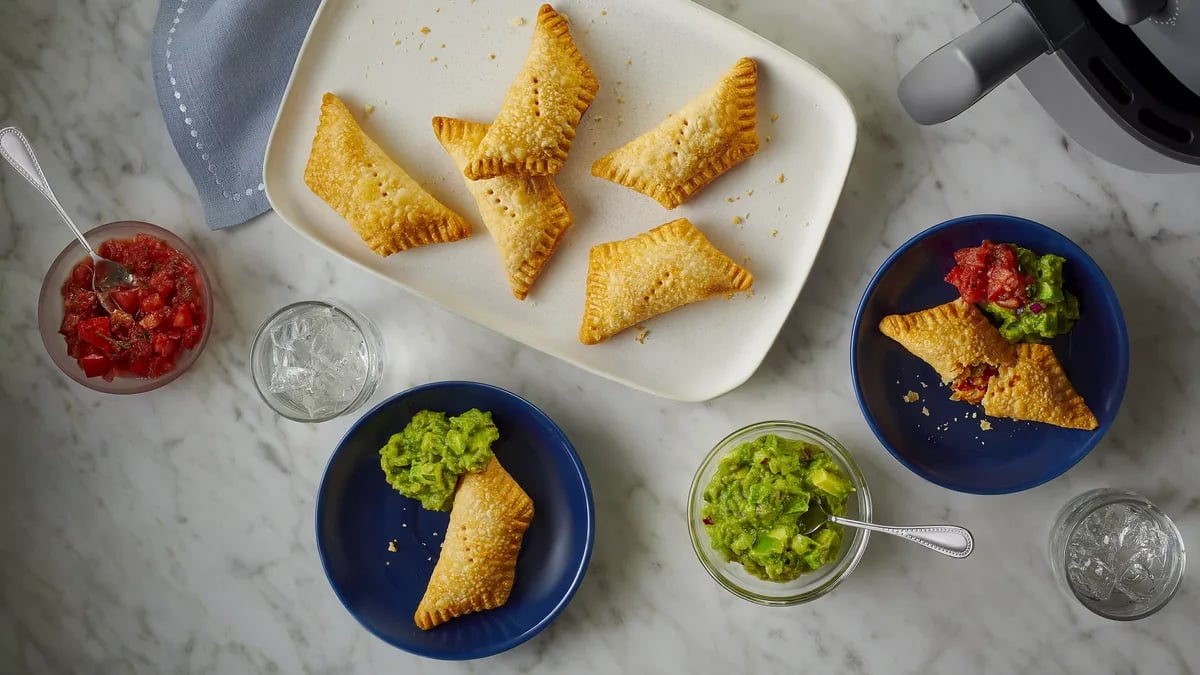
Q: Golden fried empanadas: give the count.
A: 7